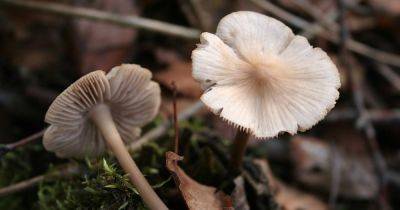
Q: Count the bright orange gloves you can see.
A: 0